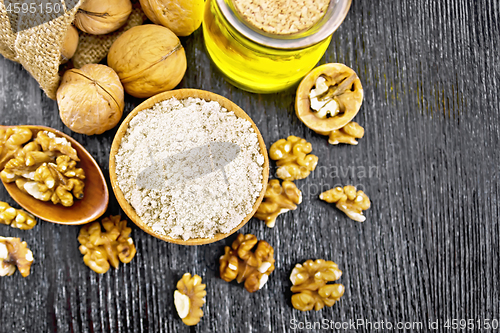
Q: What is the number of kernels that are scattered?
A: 10